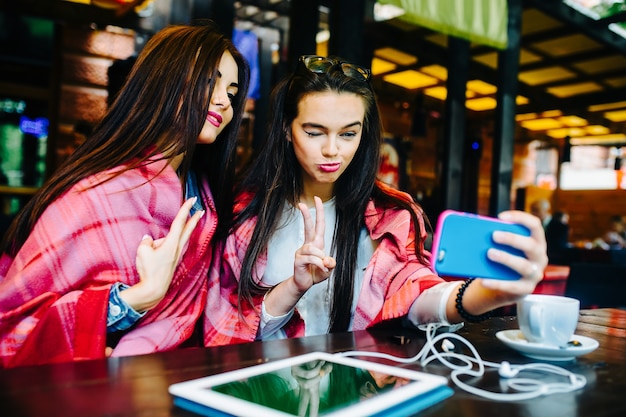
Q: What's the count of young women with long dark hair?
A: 2